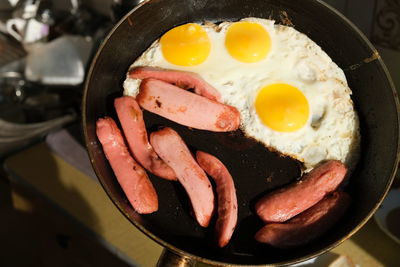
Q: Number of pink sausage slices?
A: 8